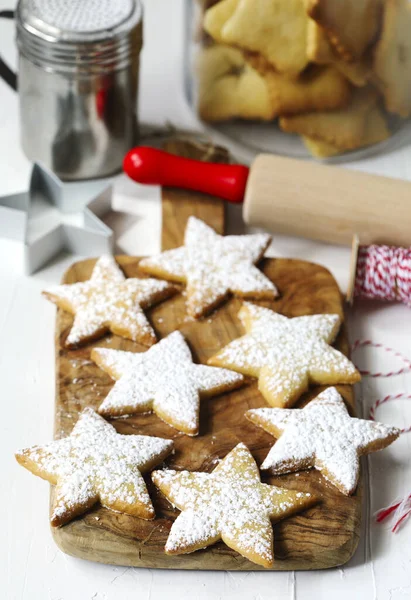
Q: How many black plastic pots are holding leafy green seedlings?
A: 0